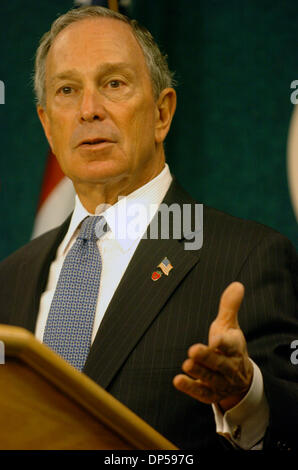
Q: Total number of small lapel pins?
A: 2